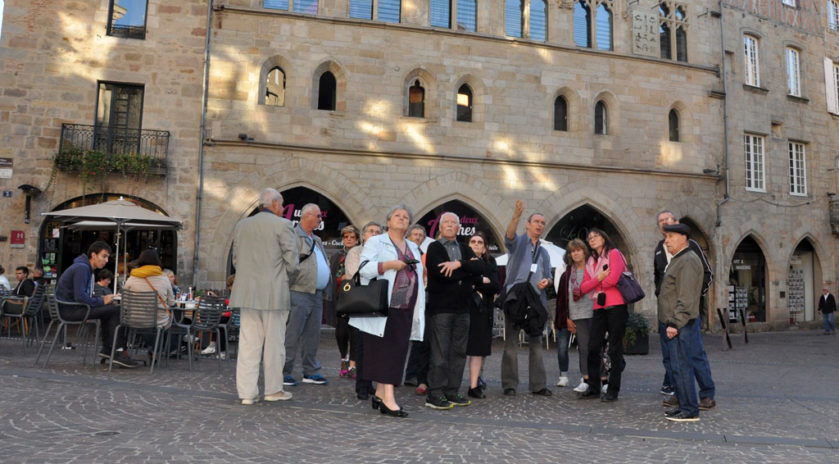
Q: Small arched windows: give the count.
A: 7